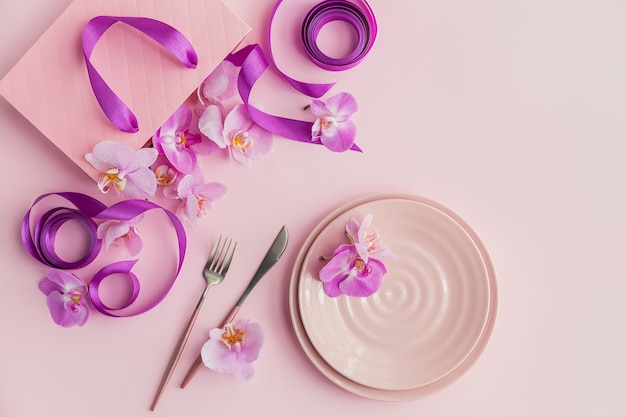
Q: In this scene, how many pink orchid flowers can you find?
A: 12